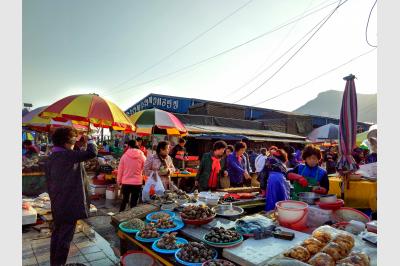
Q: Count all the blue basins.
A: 5